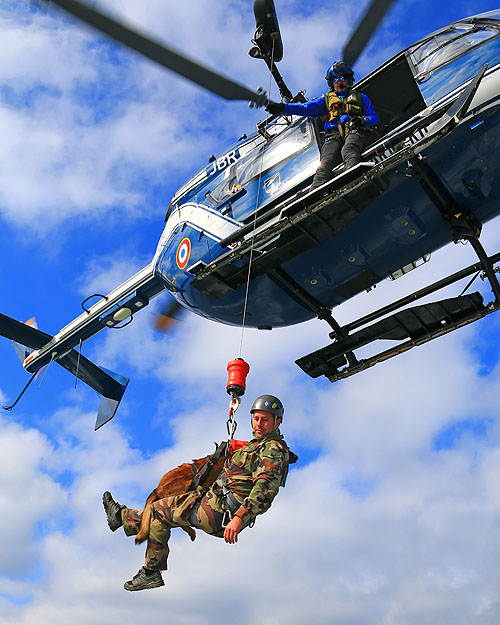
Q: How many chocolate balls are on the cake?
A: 0